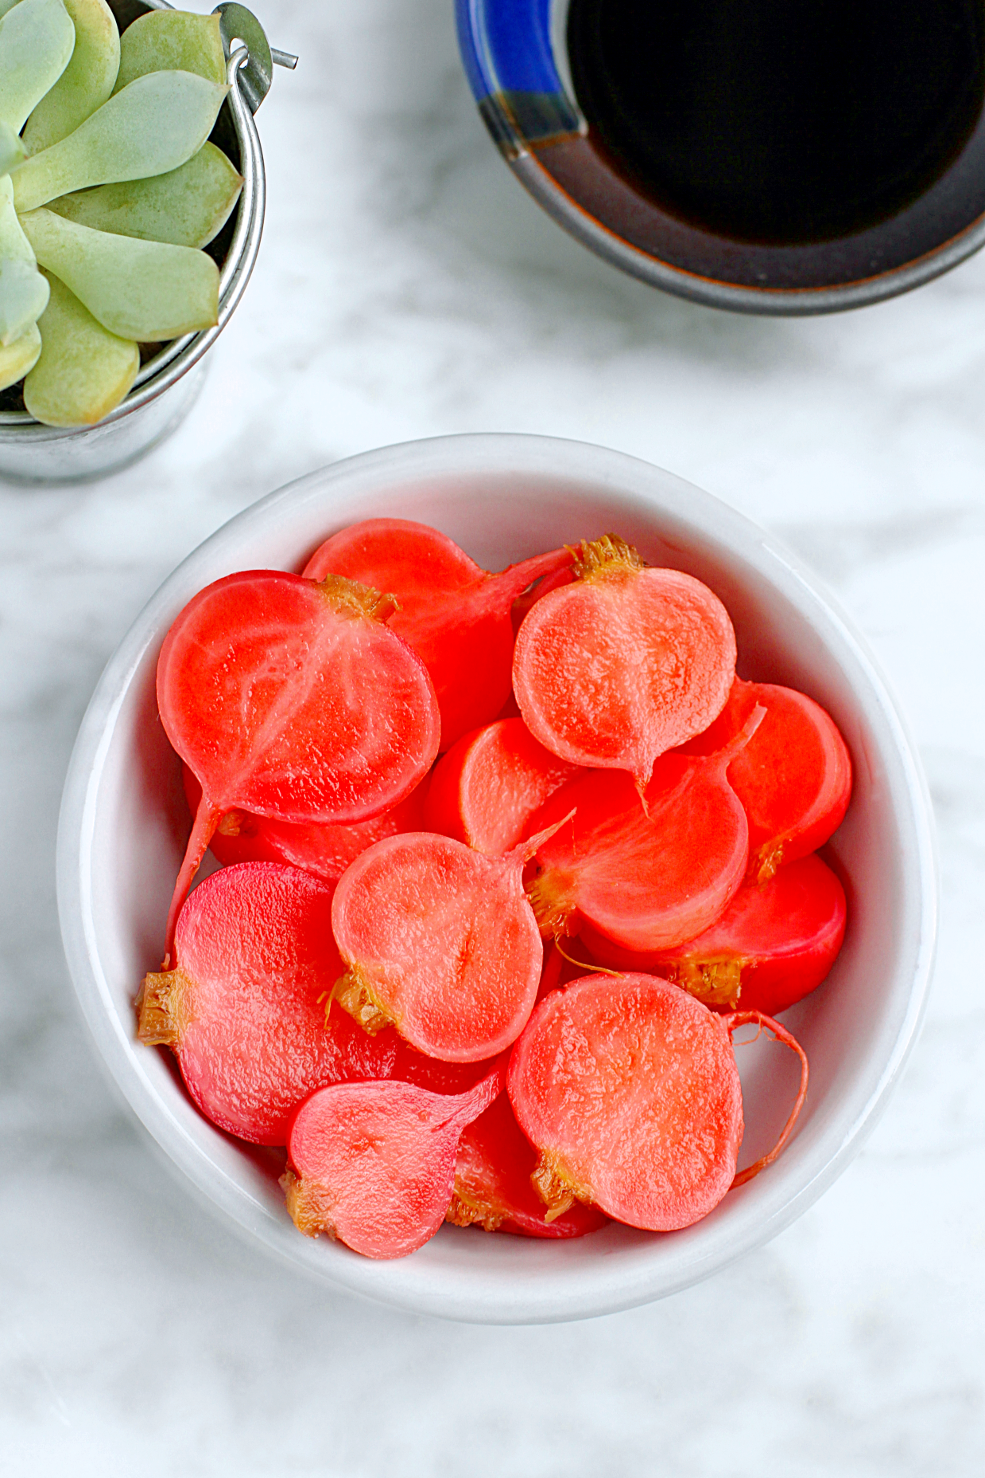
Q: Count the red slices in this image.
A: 13